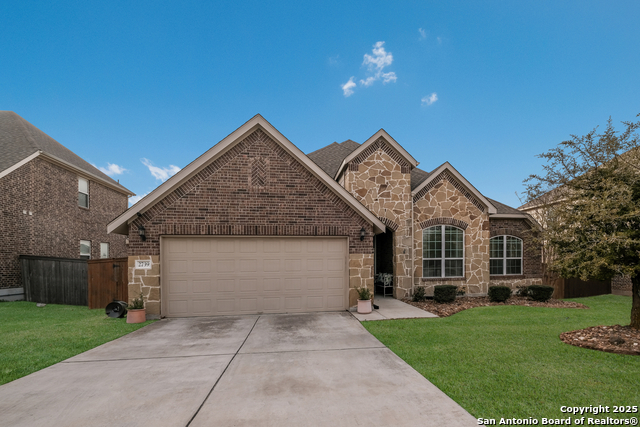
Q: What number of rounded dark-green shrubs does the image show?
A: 3